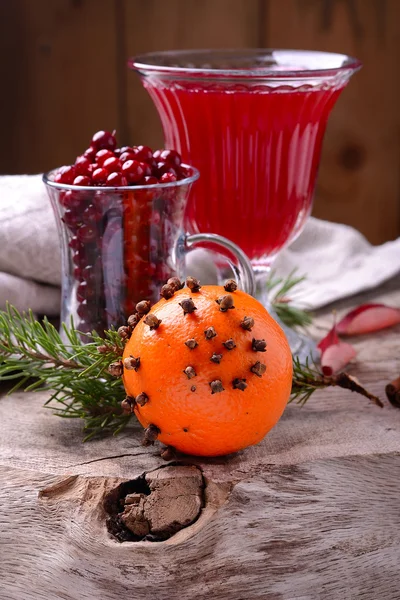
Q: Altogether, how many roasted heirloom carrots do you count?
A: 0